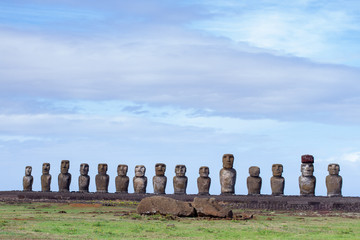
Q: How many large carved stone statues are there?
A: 15